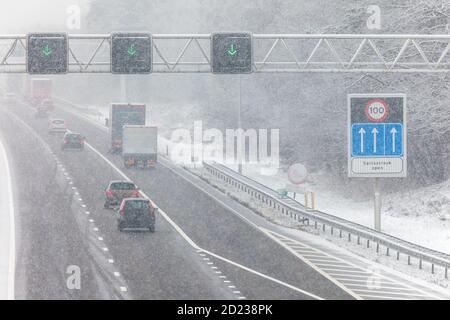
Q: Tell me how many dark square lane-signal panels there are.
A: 3